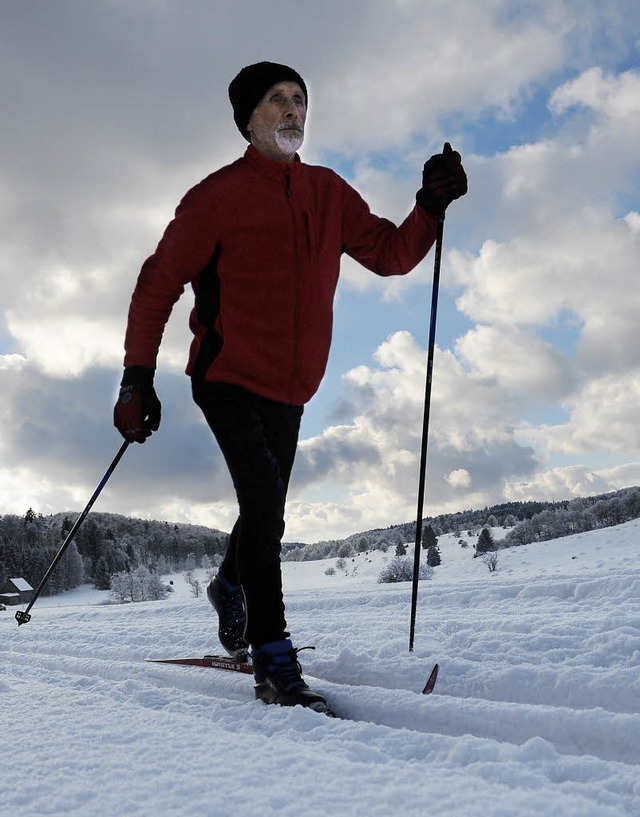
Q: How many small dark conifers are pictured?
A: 4